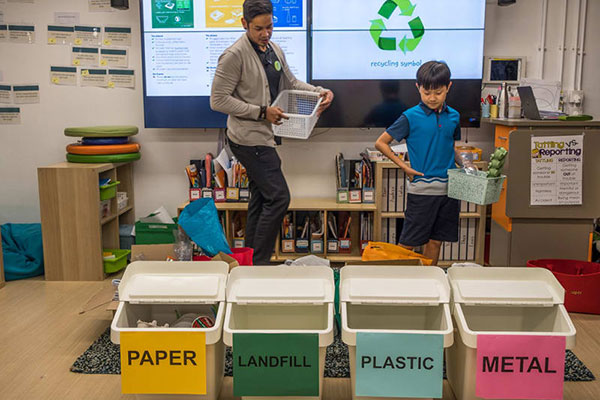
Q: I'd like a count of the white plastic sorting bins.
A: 4